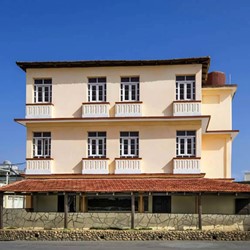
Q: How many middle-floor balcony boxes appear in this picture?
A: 4